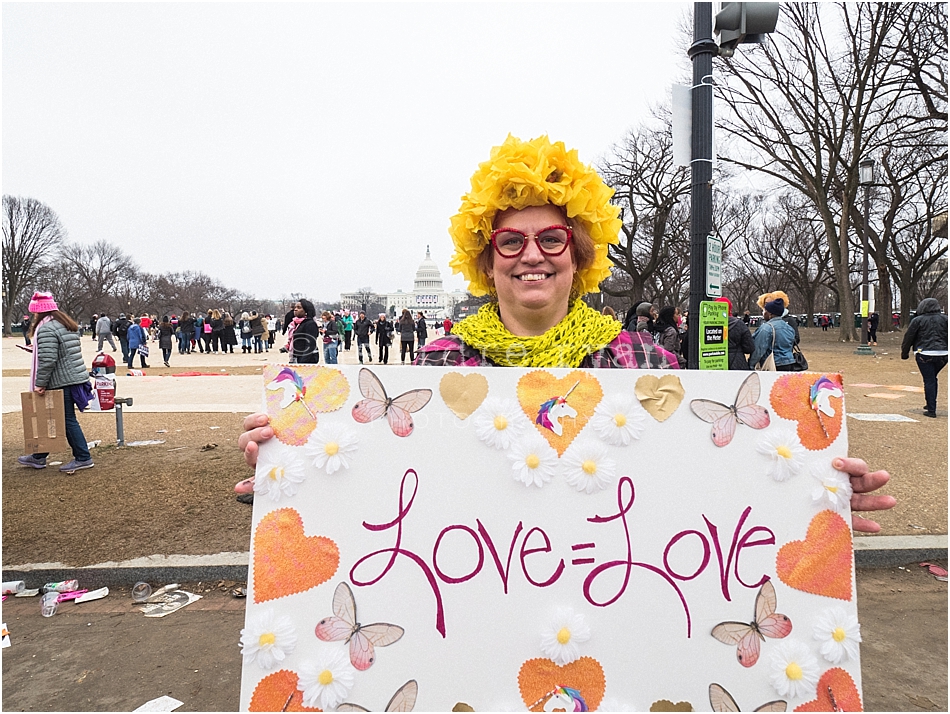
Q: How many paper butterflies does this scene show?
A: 6